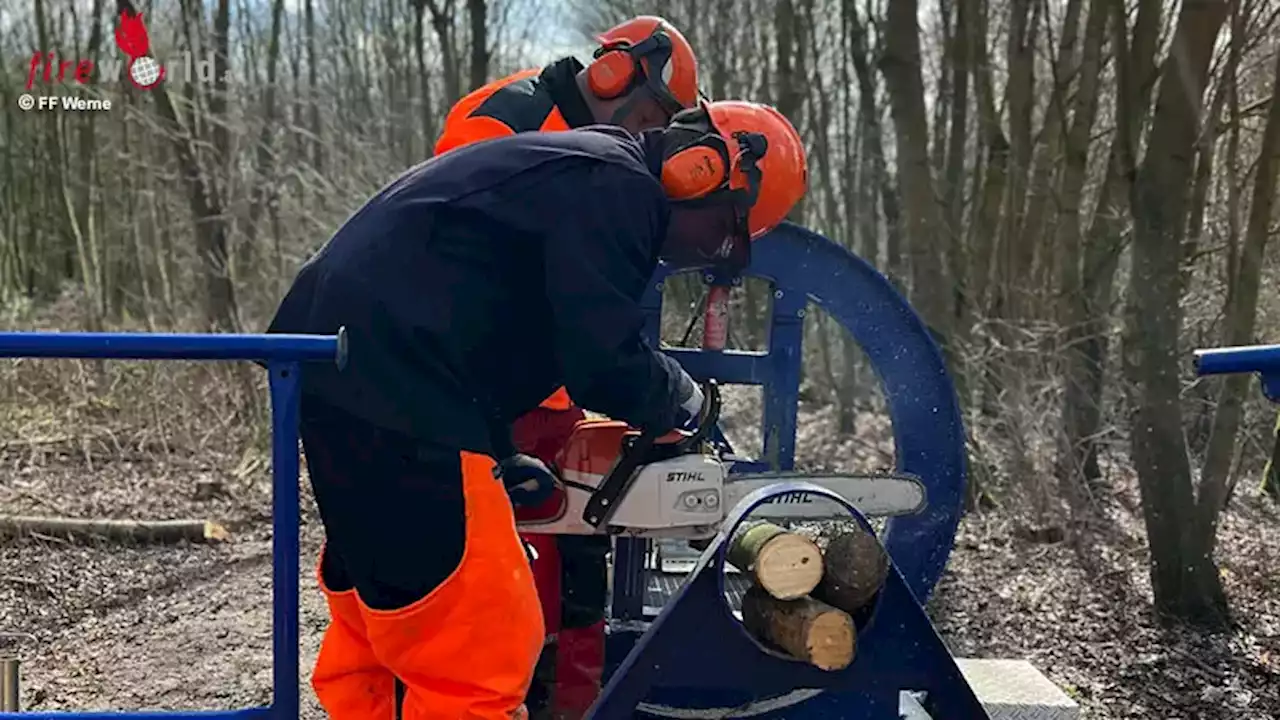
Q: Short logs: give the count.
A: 3